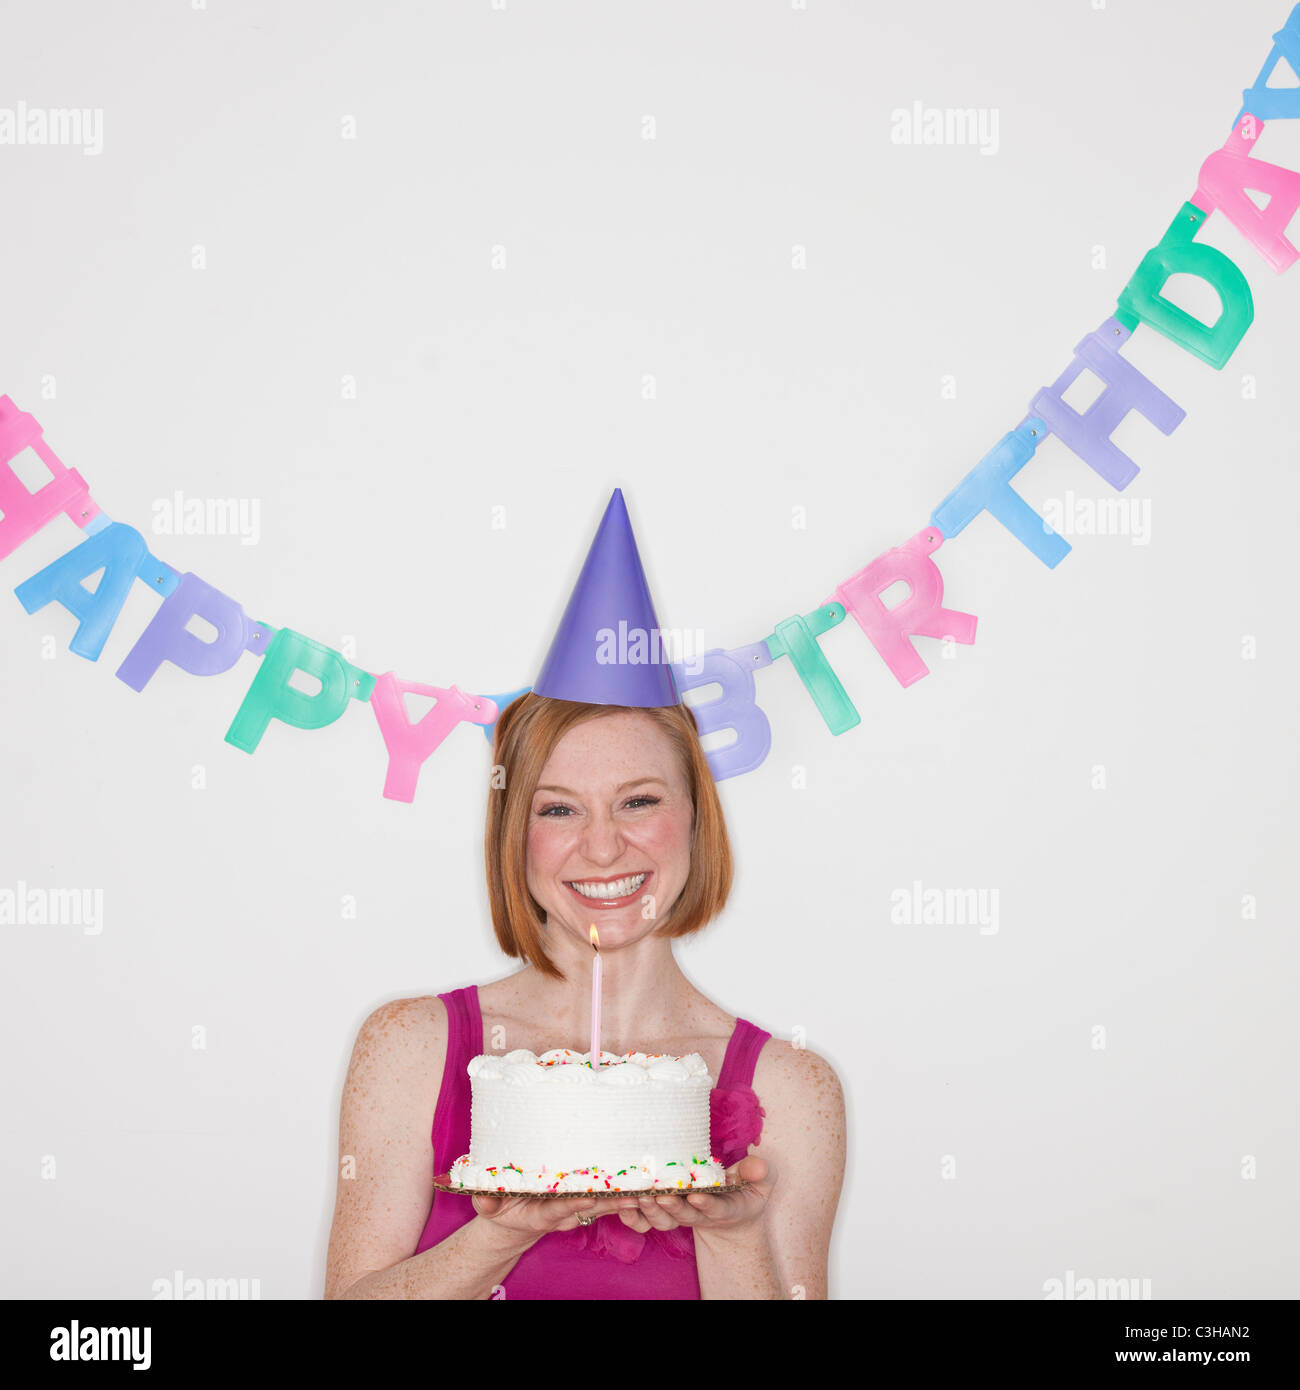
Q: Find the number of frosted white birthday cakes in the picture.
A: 1